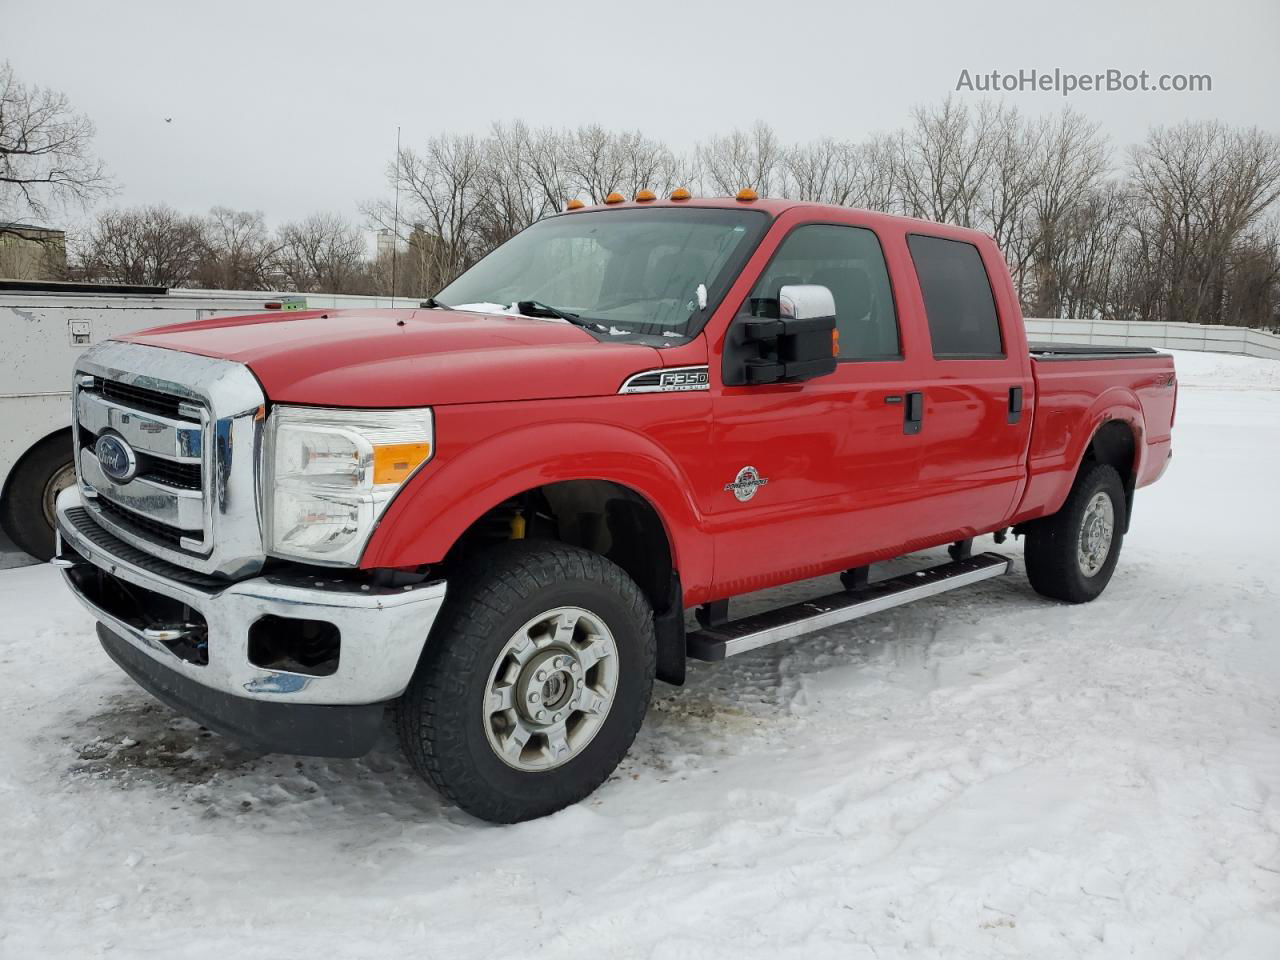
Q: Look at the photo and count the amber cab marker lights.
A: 5